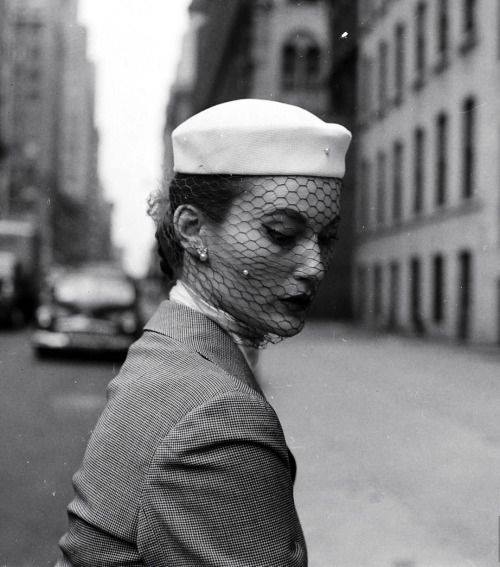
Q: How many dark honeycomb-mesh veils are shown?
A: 1